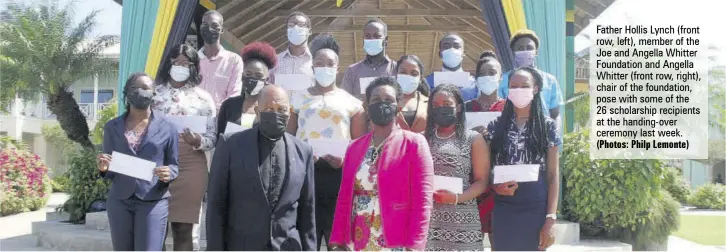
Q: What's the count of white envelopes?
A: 10